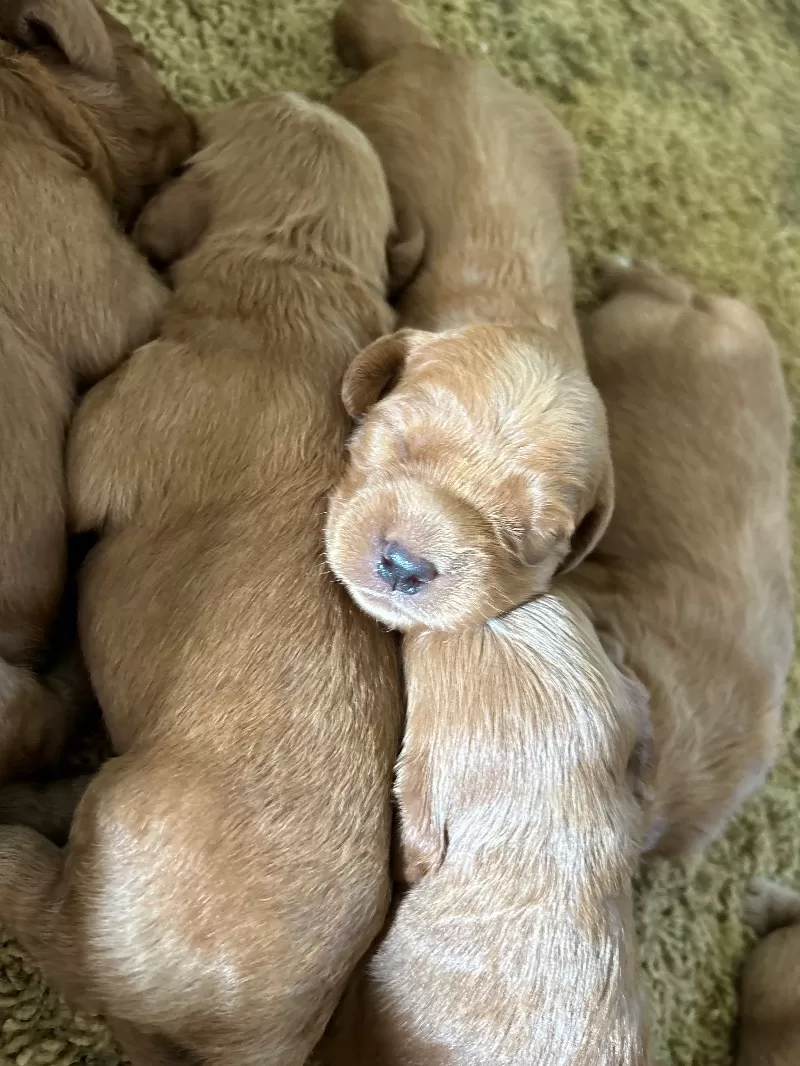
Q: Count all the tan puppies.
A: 6